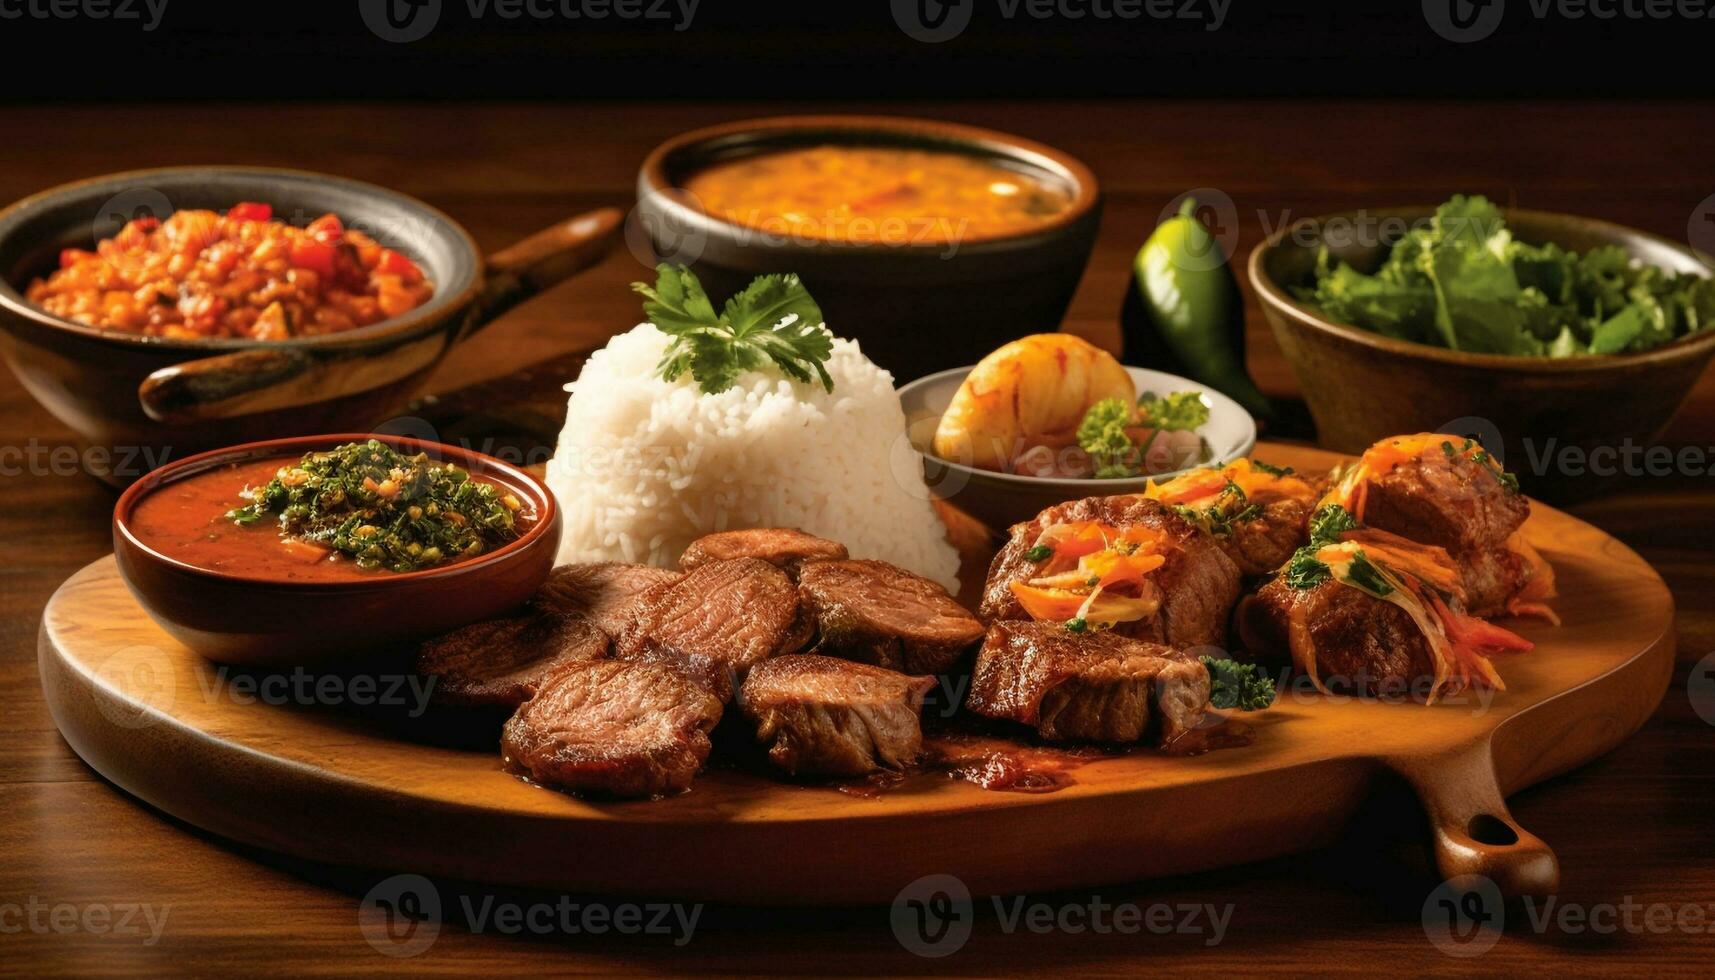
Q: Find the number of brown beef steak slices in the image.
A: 12